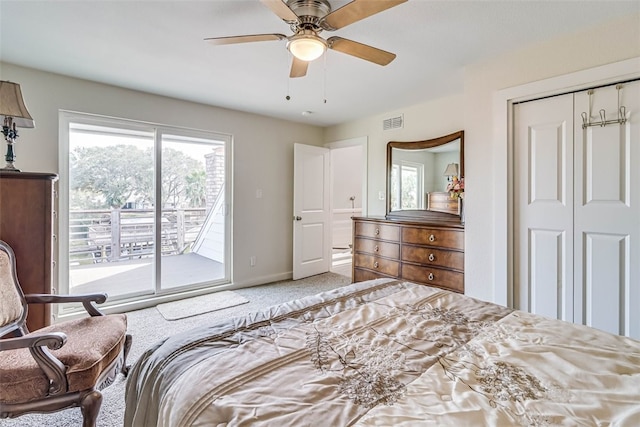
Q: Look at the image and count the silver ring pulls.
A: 6